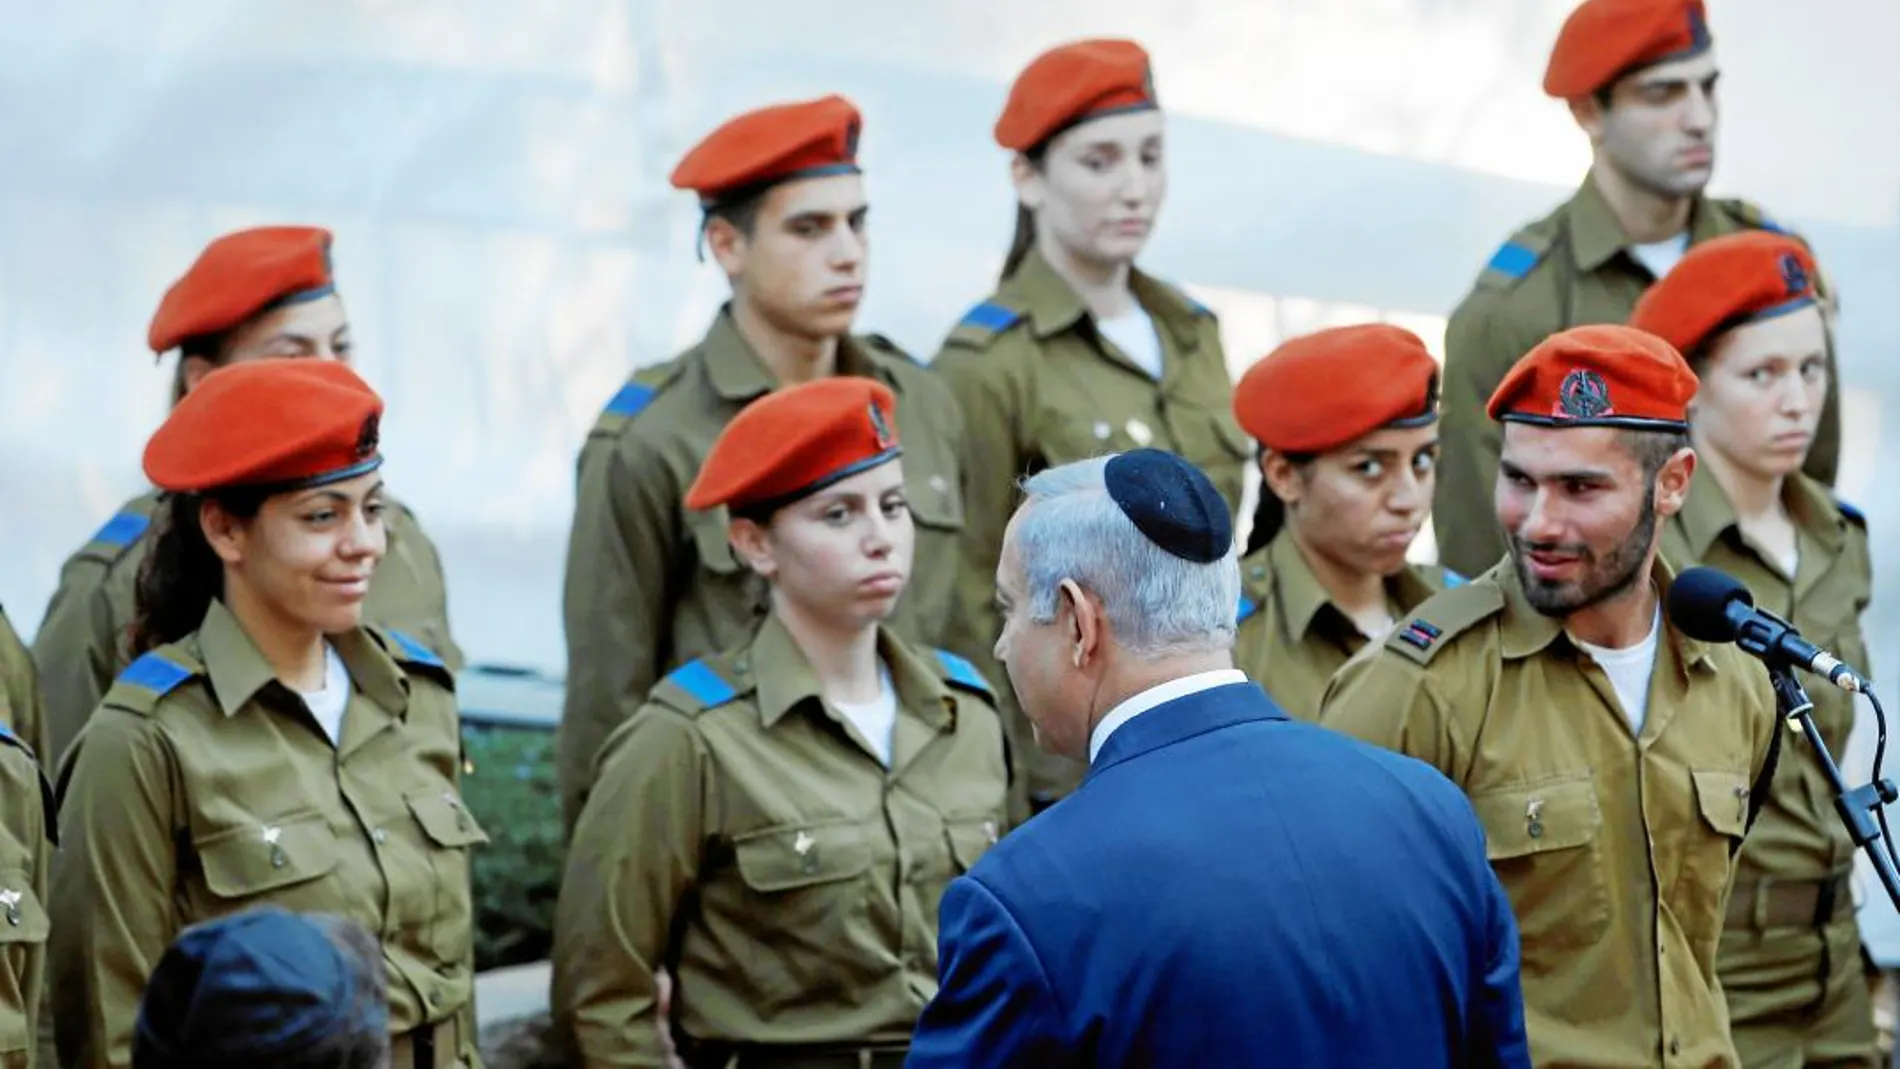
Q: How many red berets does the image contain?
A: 9